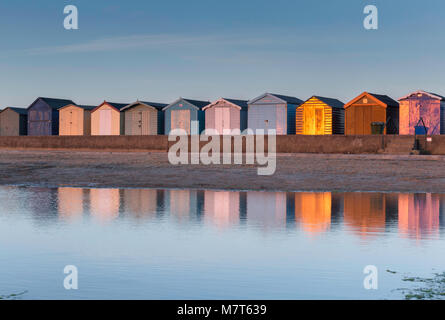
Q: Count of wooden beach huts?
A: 11